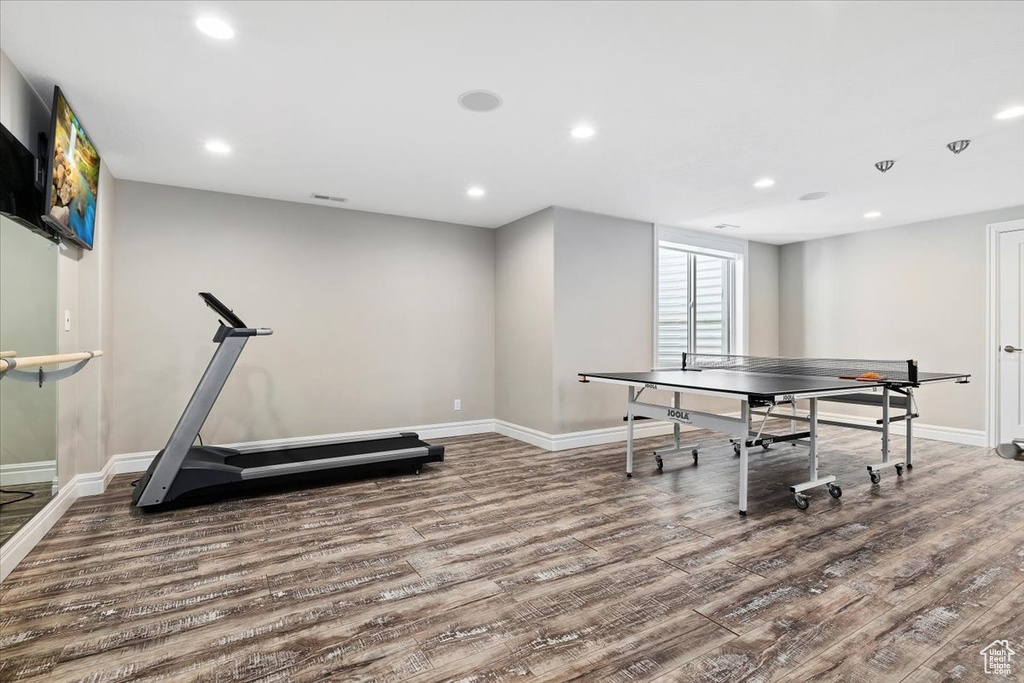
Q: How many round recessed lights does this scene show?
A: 7